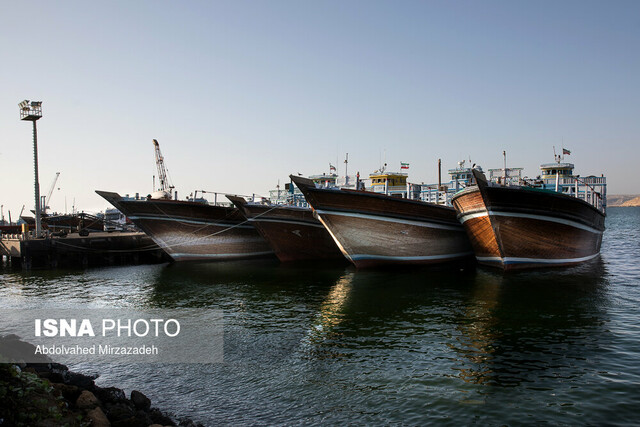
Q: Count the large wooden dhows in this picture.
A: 4